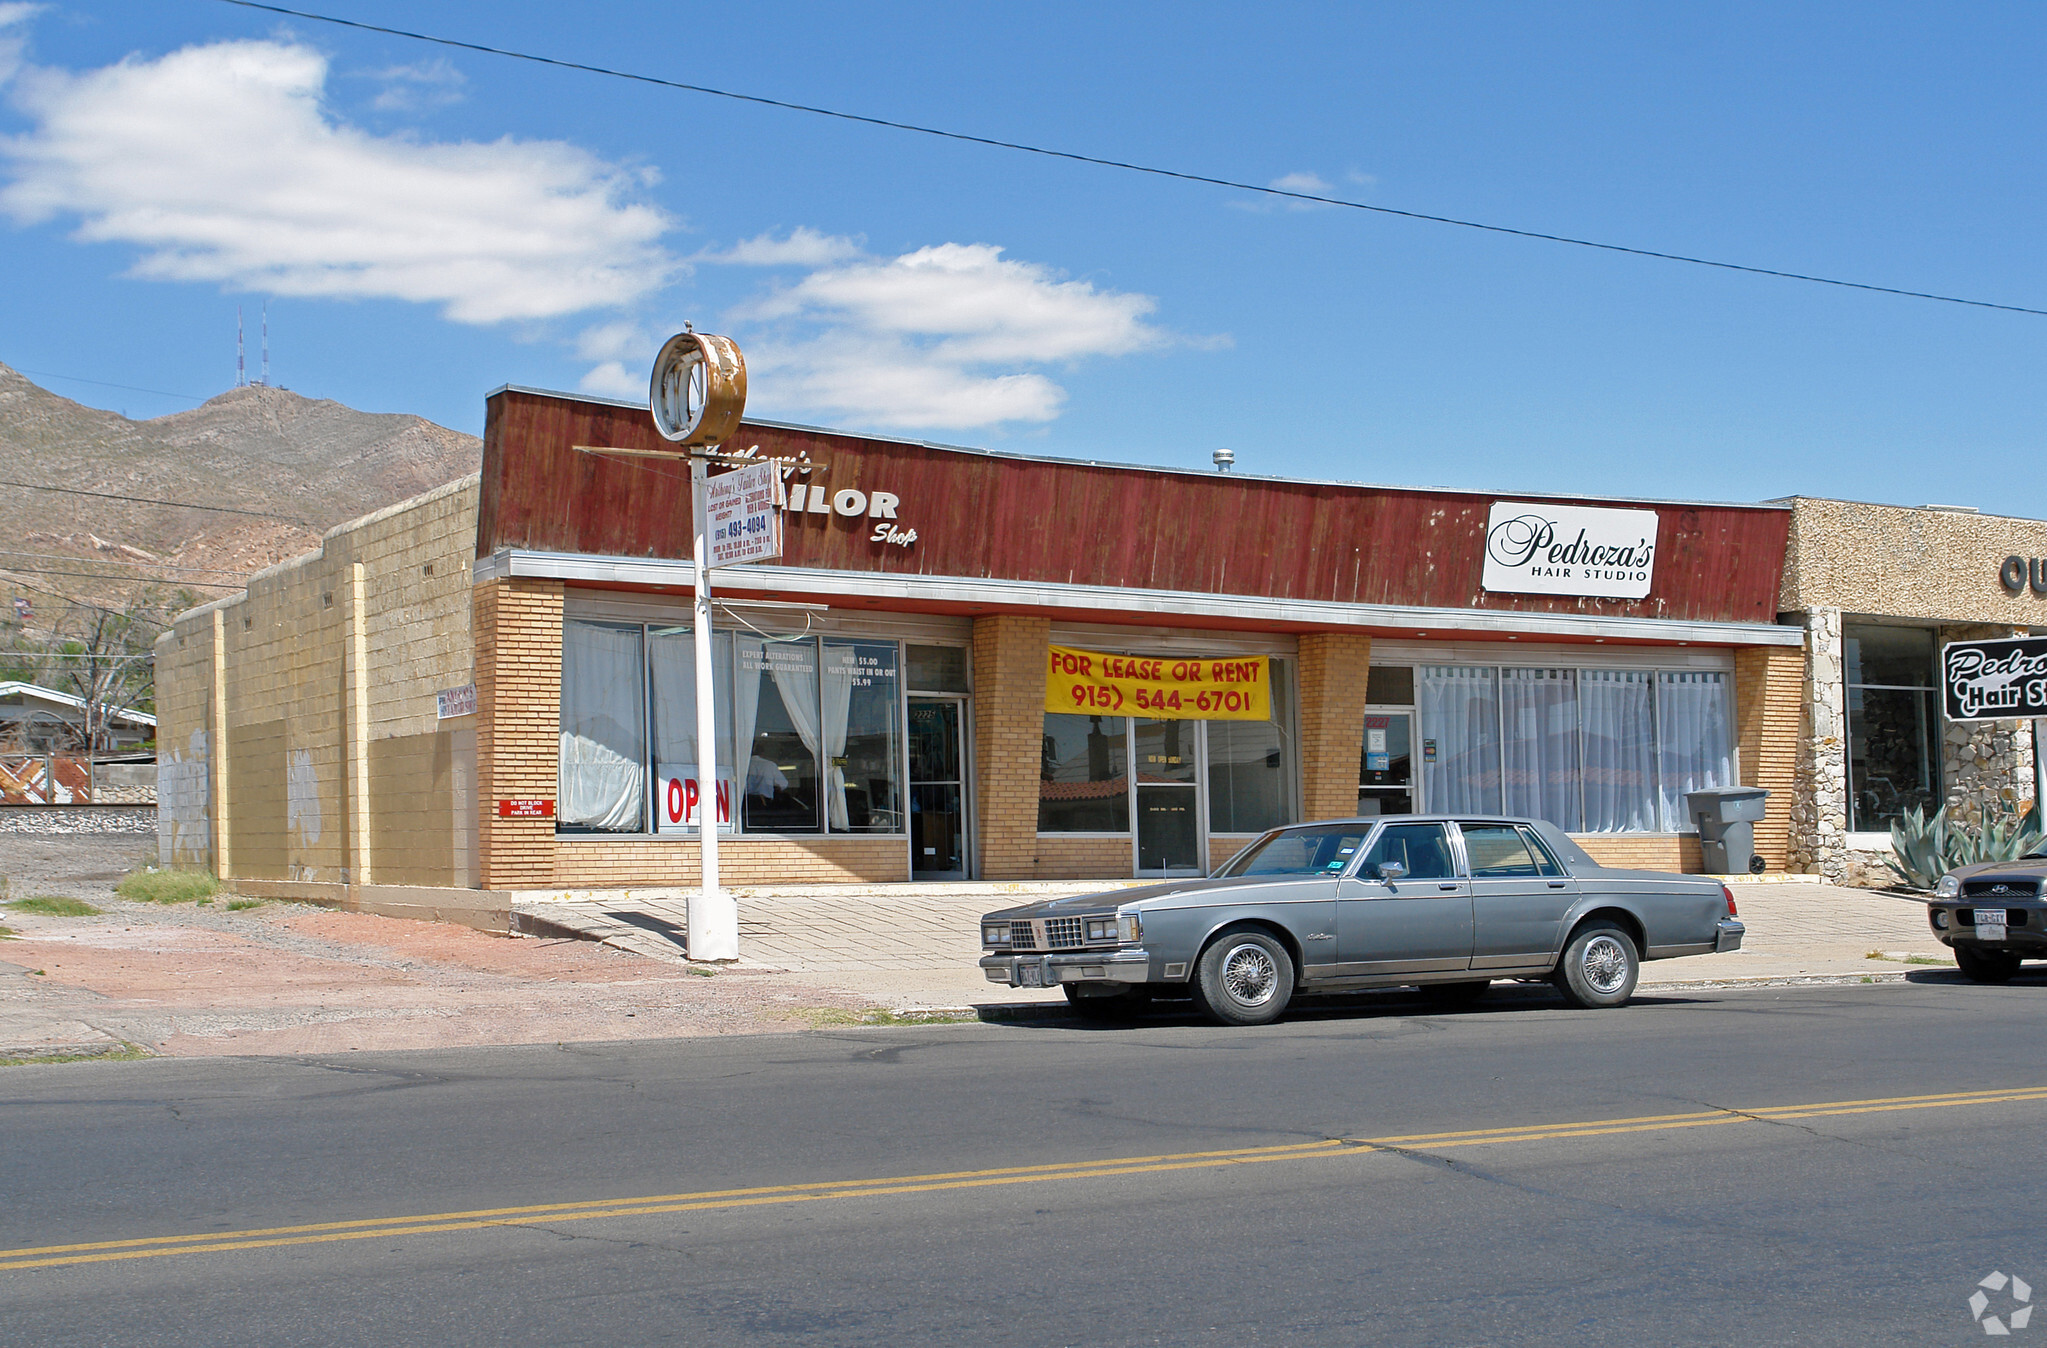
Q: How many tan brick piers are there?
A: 4